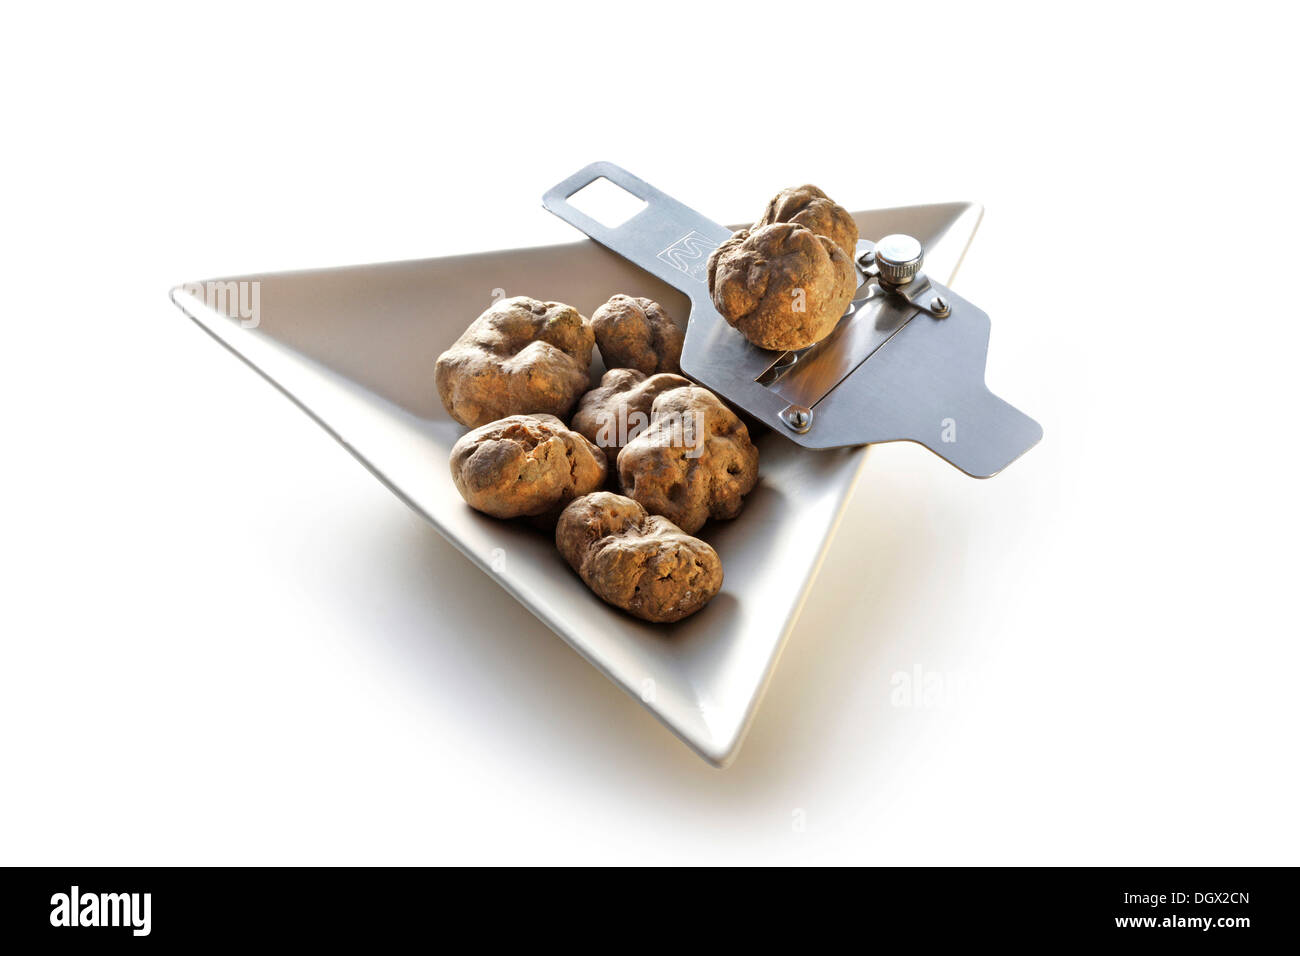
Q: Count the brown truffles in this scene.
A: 8